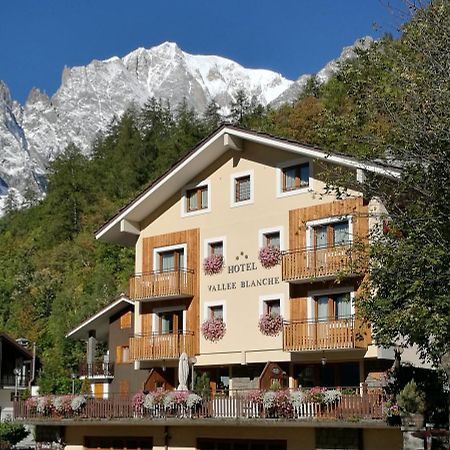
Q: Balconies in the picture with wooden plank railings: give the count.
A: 4